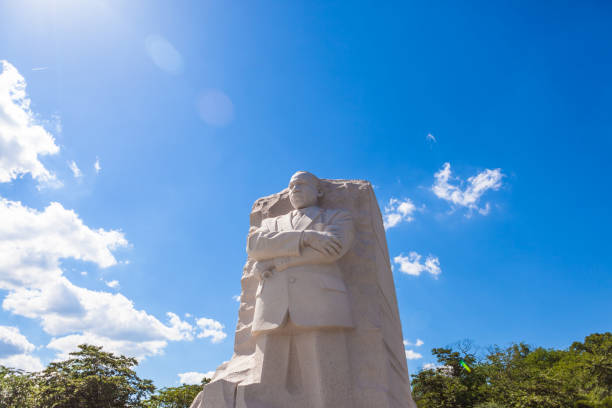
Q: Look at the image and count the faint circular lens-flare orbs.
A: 2